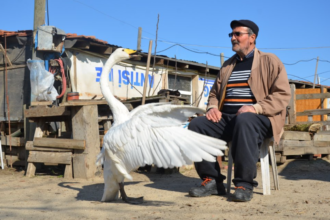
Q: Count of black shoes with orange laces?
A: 2